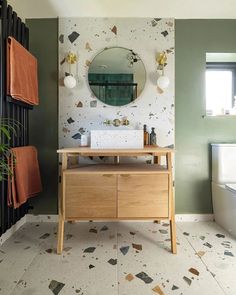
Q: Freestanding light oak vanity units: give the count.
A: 1